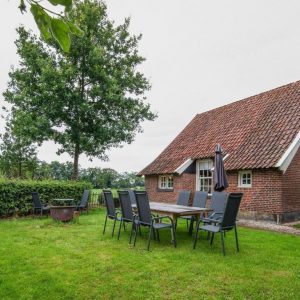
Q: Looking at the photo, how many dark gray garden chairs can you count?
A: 10